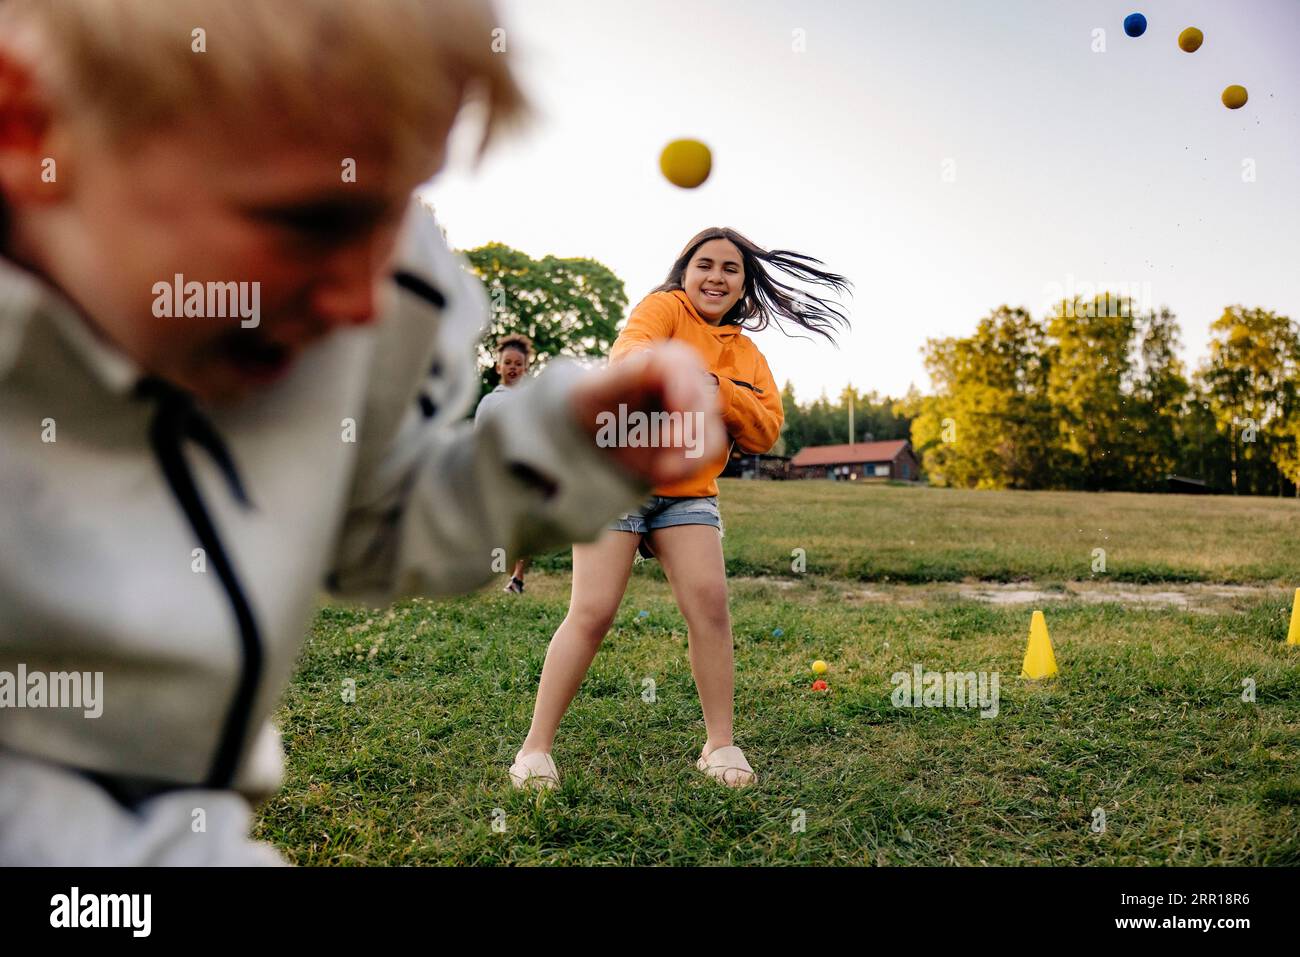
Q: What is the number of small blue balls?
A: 3